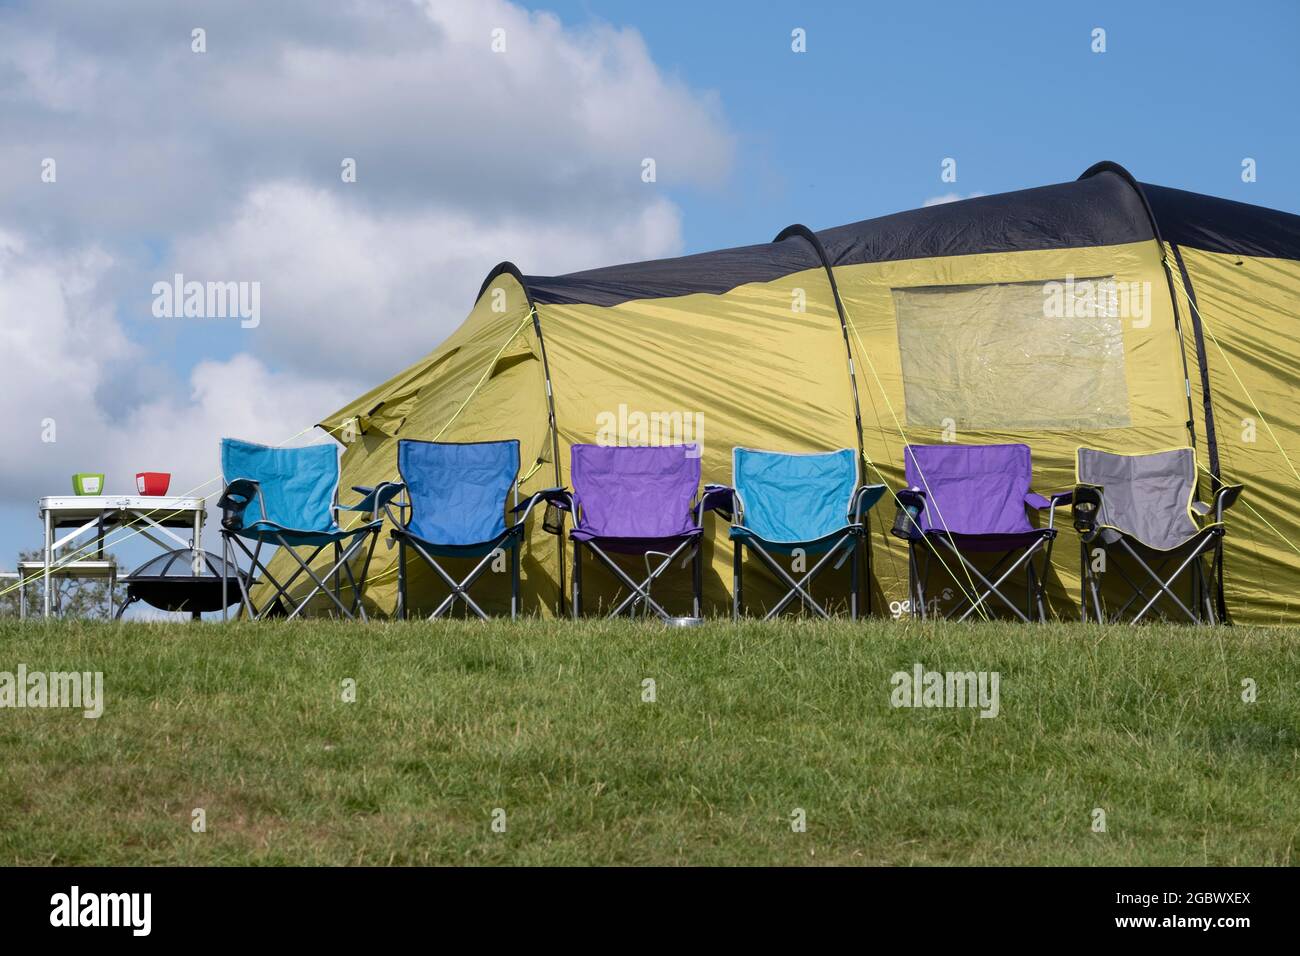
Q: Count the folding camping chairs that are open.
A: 6